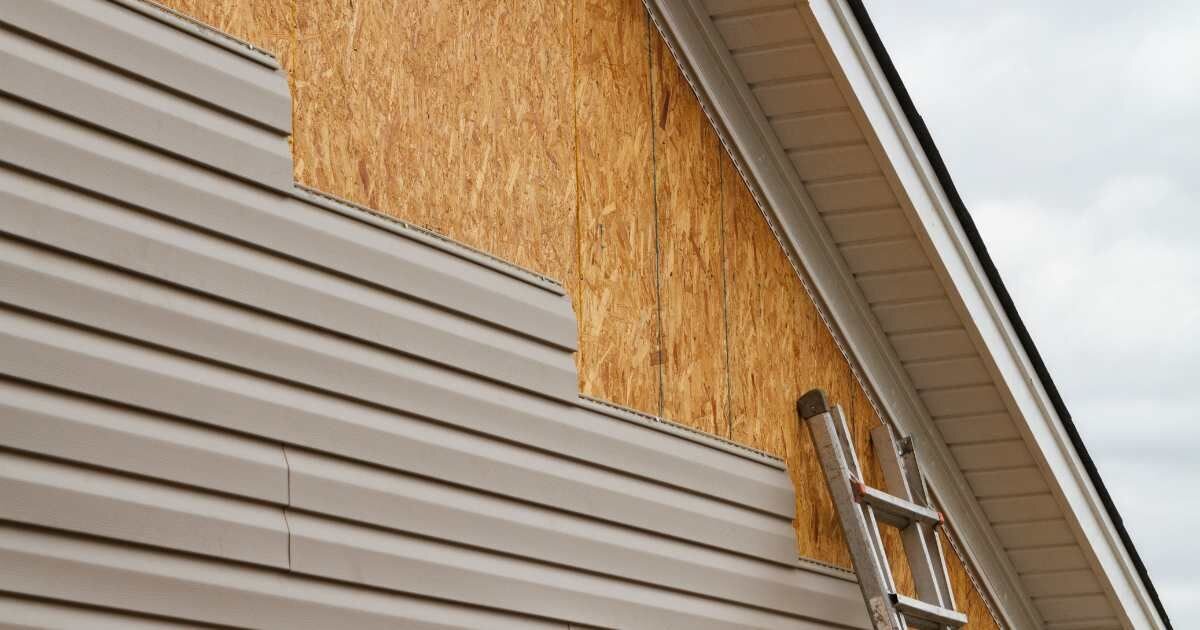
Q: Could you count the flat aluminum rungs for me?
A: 2